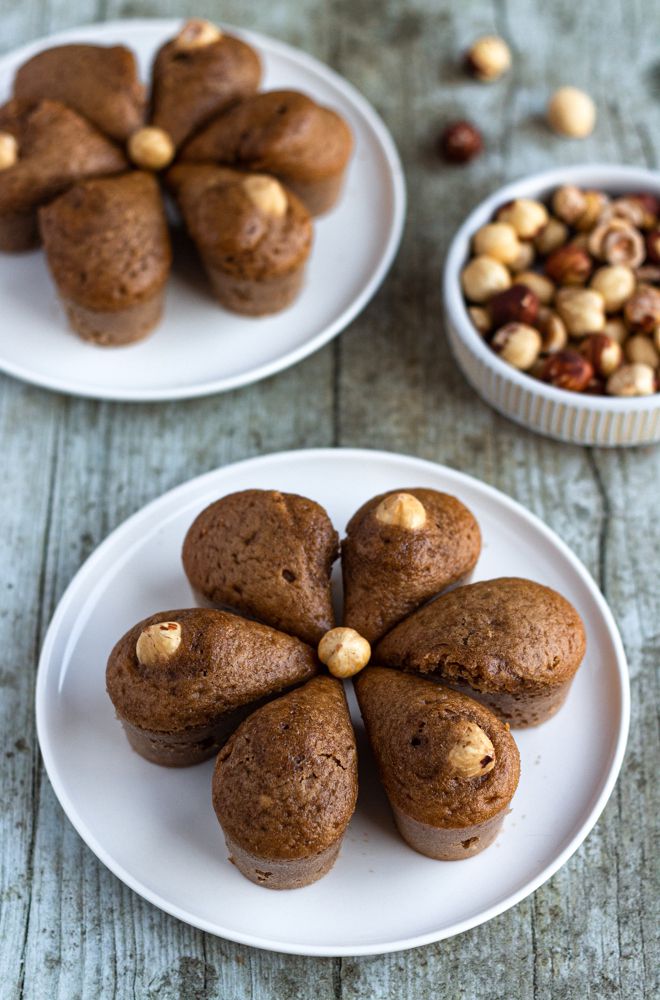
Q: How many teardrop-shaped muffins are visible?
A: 12